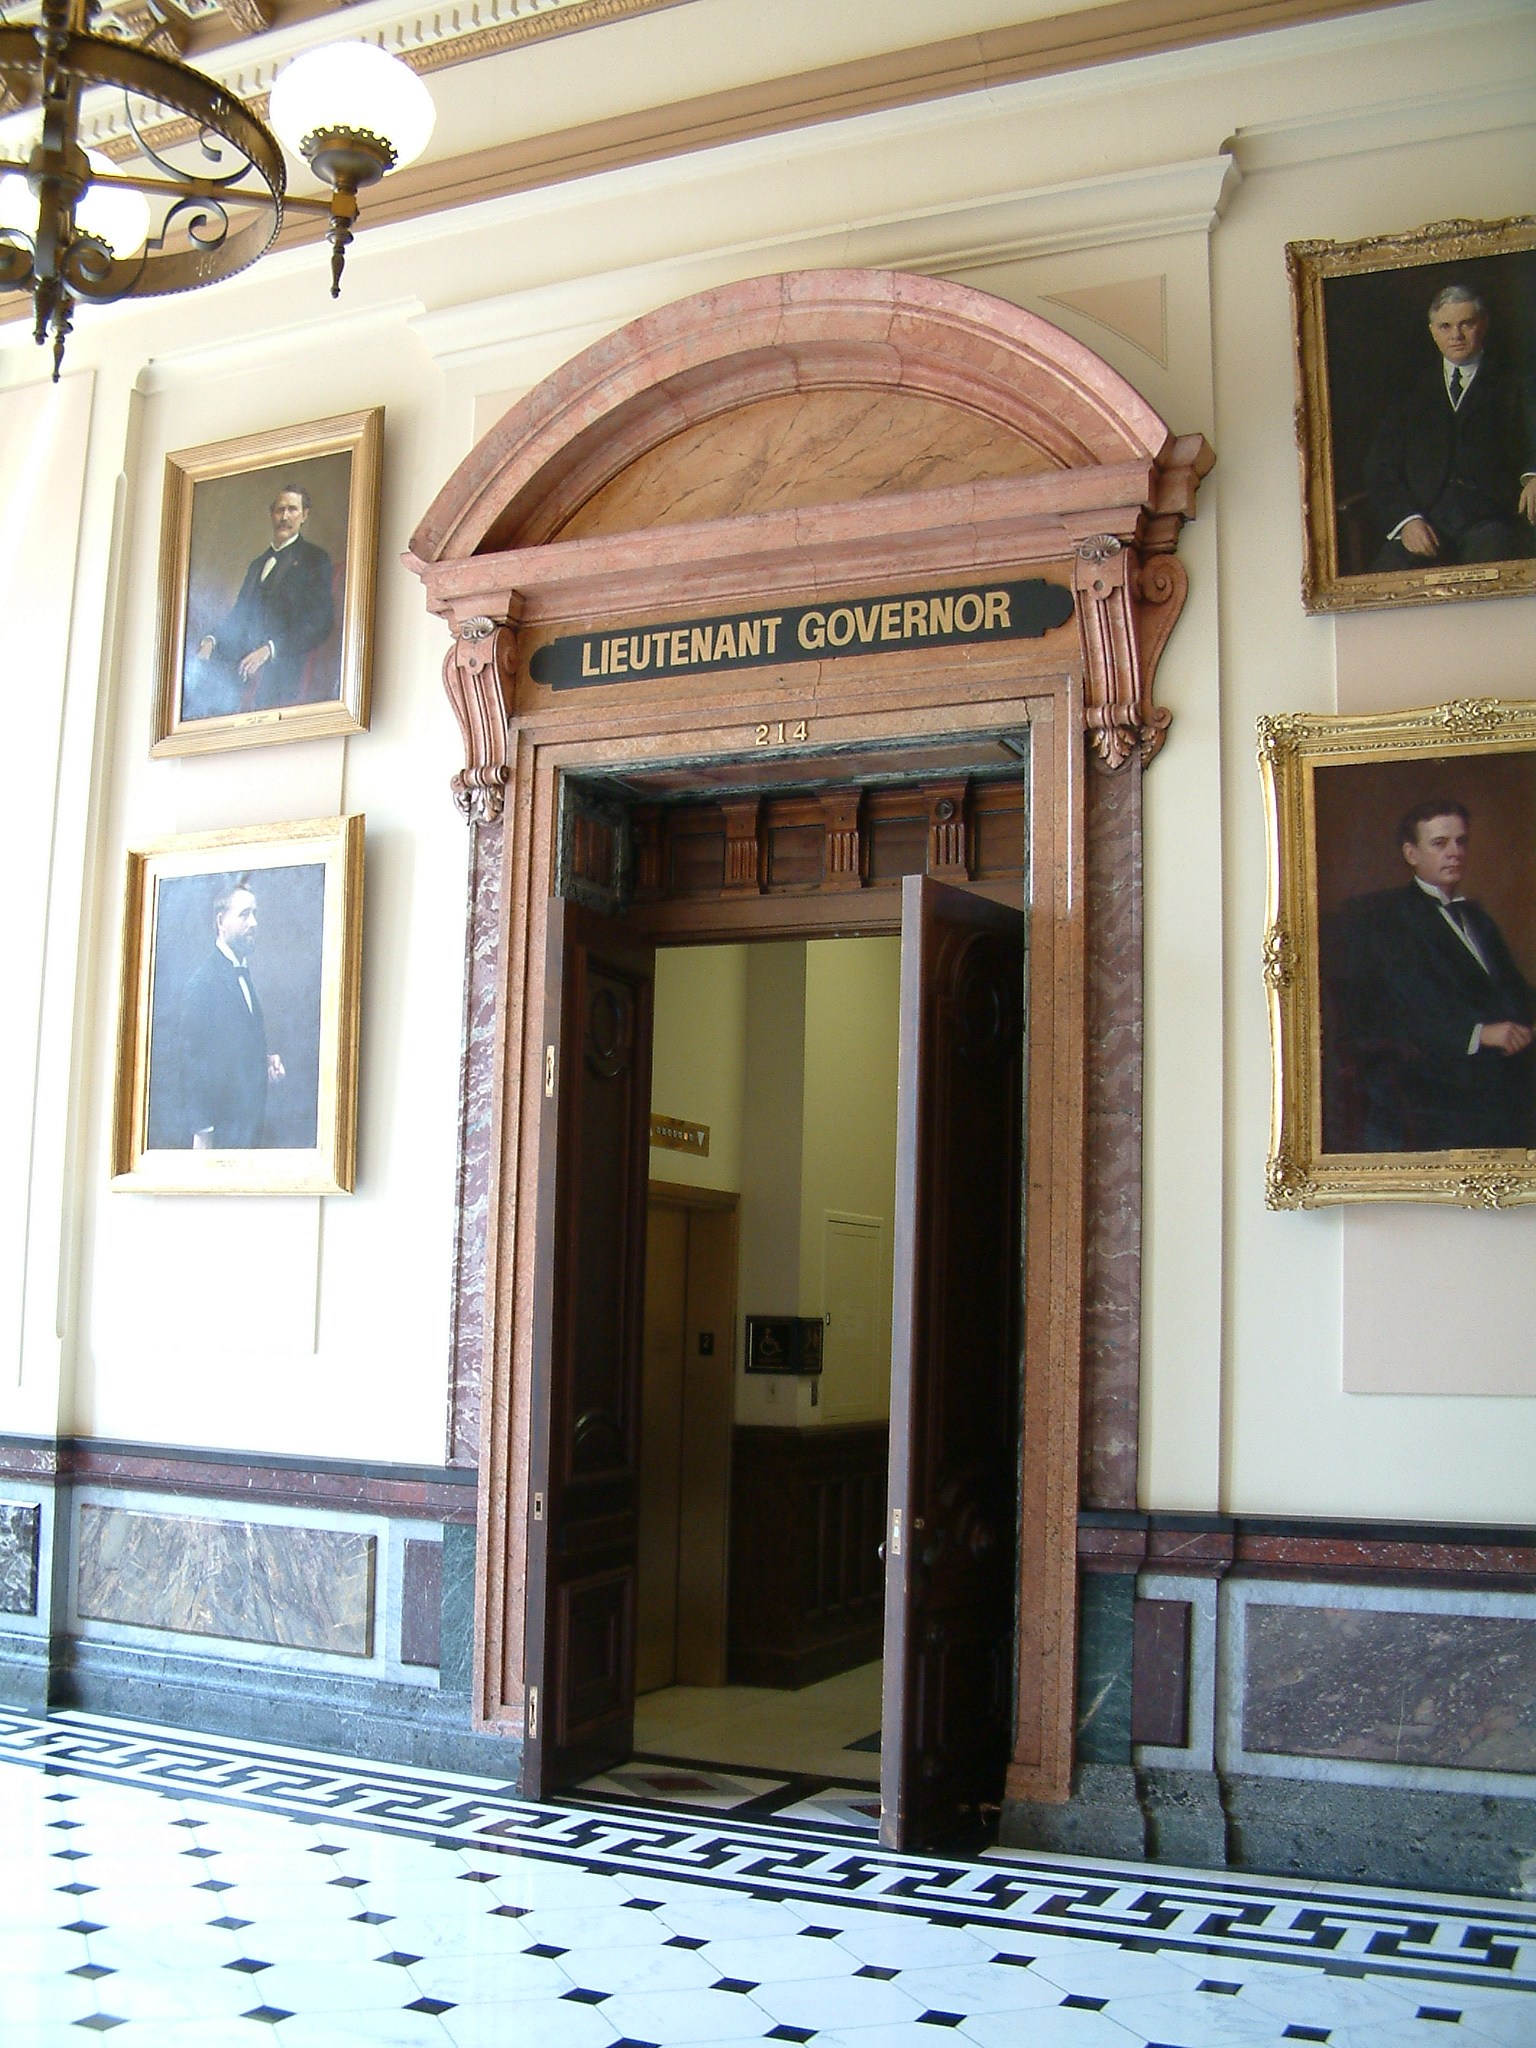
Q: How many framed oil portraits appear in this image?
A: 4